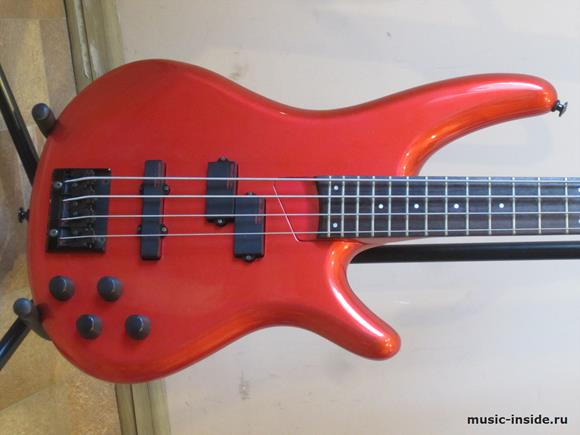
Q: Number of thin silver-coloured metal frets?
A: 13